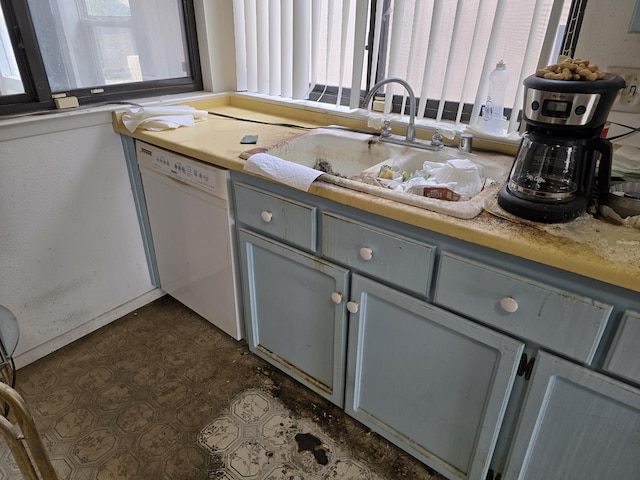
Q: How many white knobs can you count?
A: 5